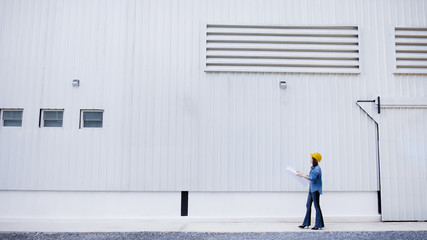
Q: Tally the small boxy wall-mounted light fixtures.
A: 2